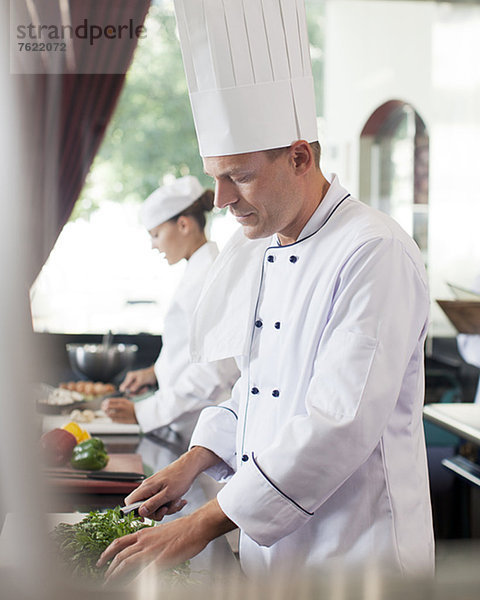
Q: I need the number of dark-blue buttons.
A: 7